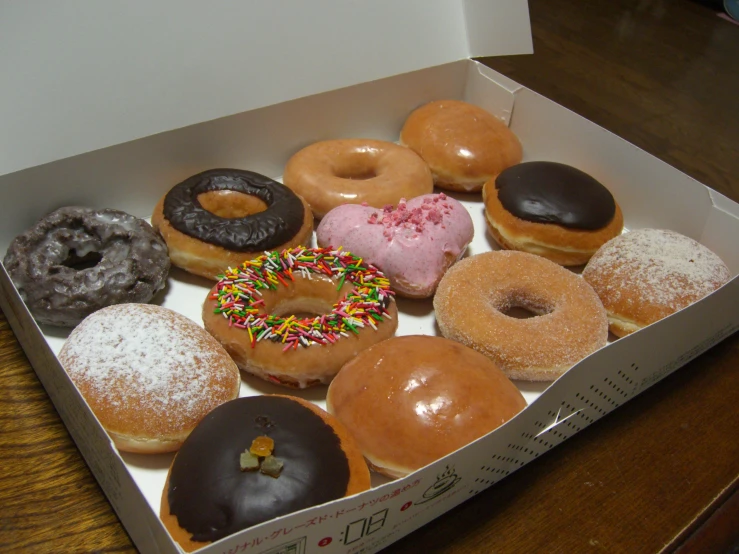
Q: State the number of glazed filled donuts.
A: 2